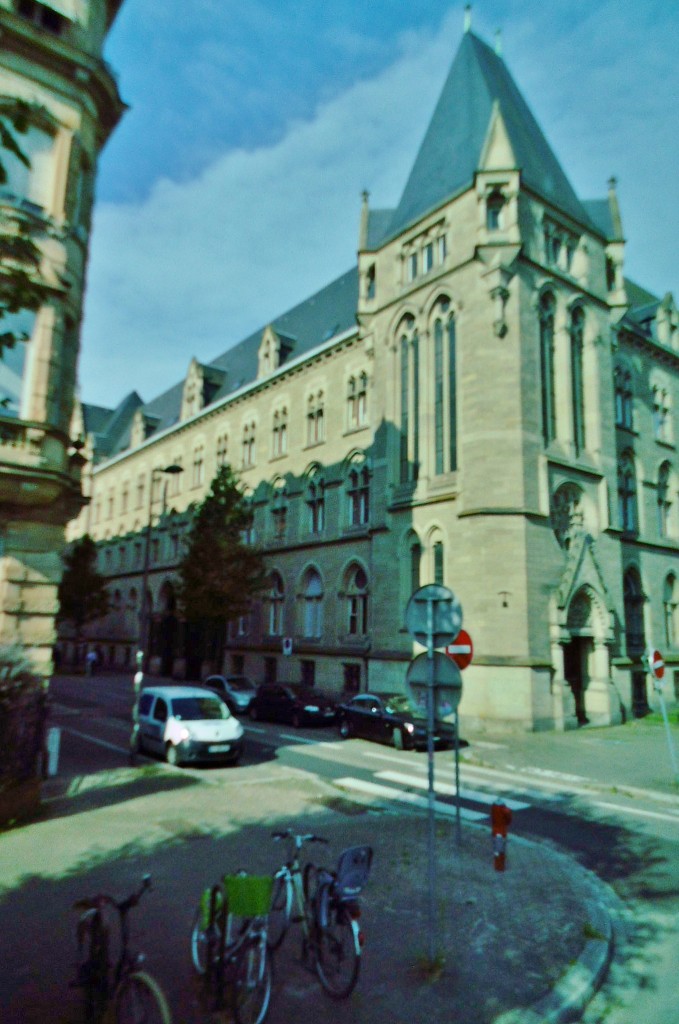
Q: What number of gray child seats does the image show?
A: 1